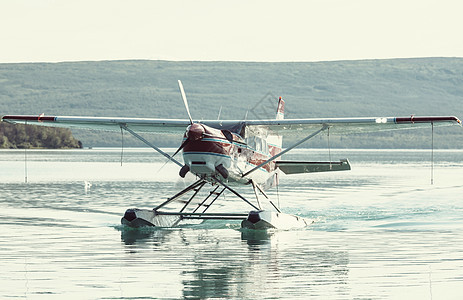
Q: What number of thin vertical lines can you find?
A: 4